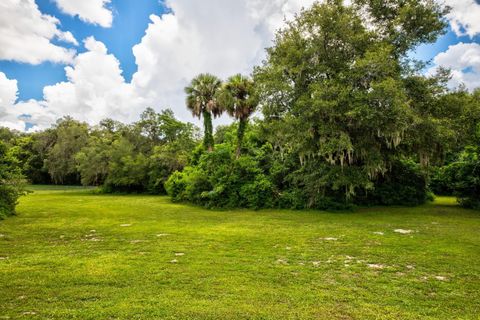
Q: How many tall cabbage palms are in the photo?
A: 2